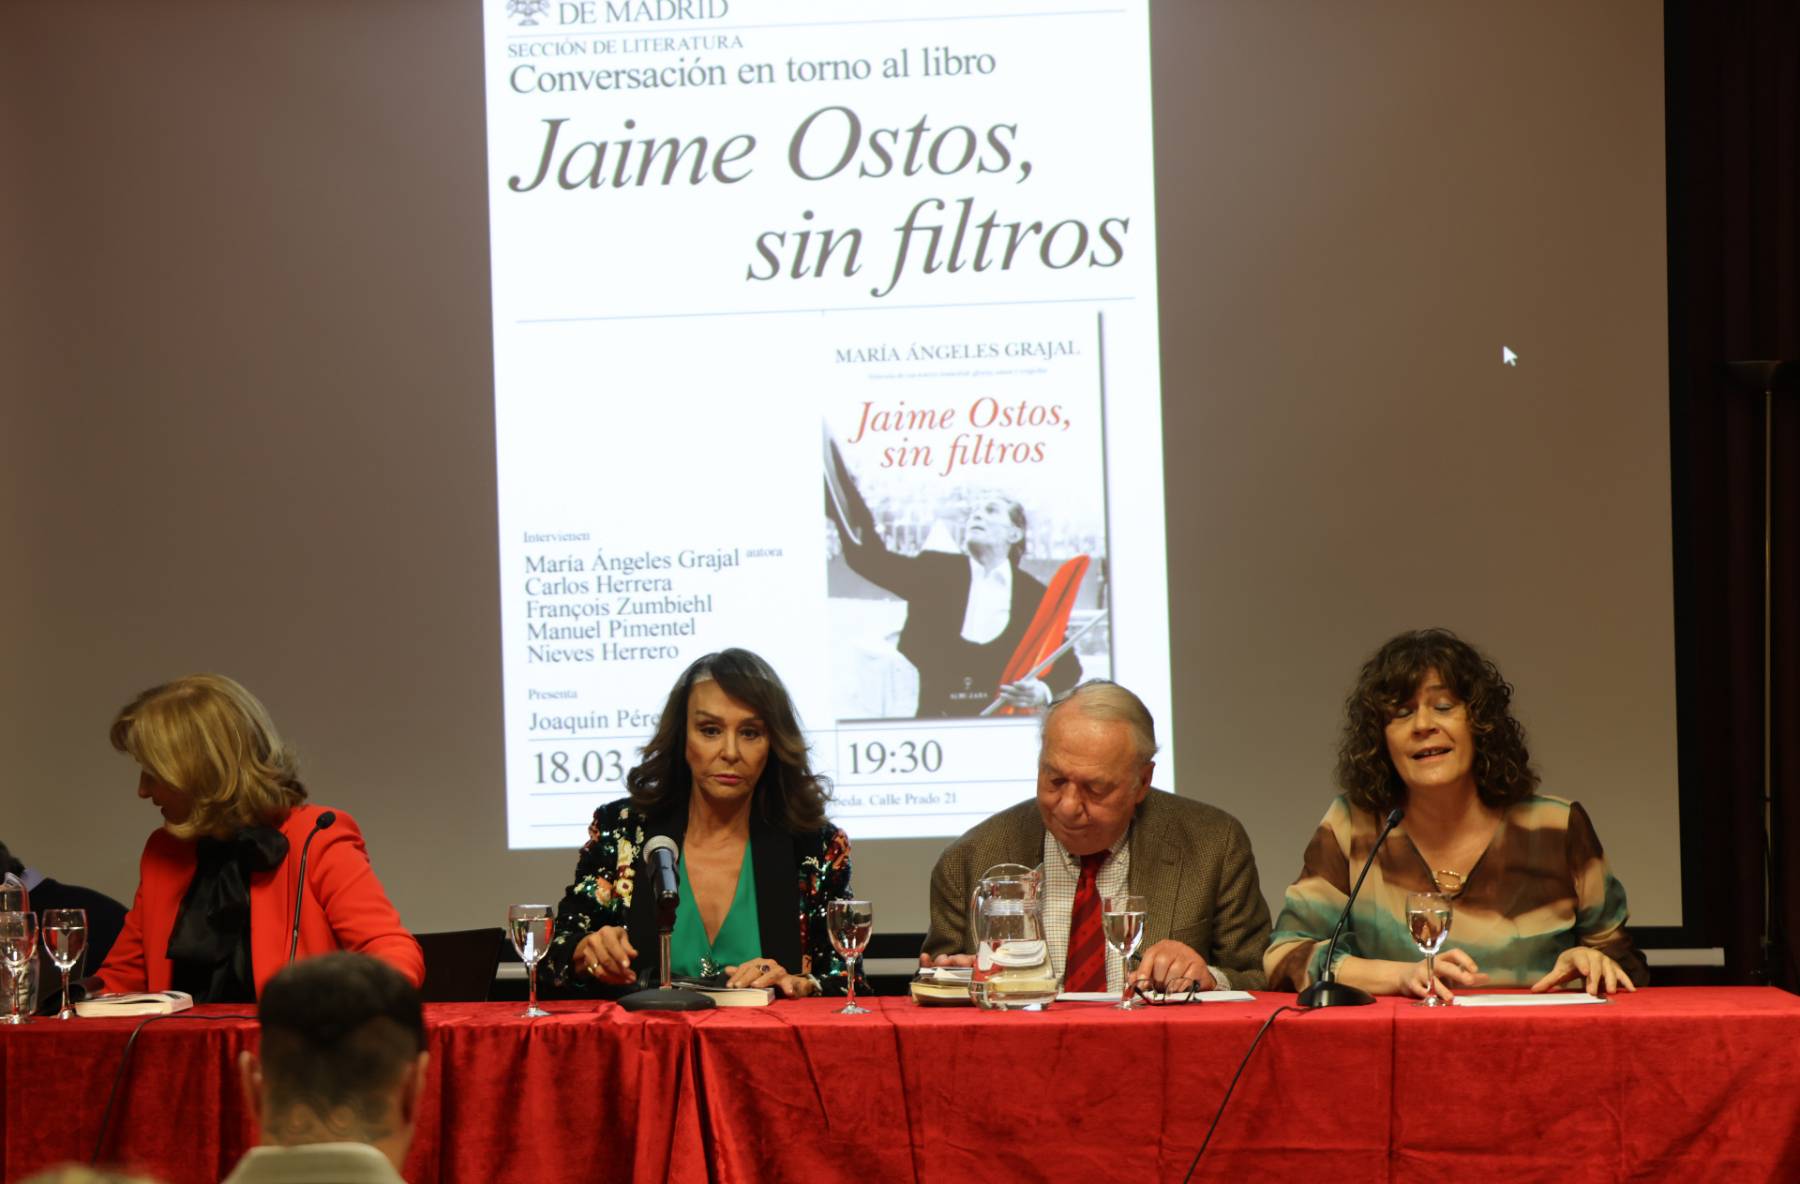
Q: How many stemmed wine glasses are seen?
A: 6